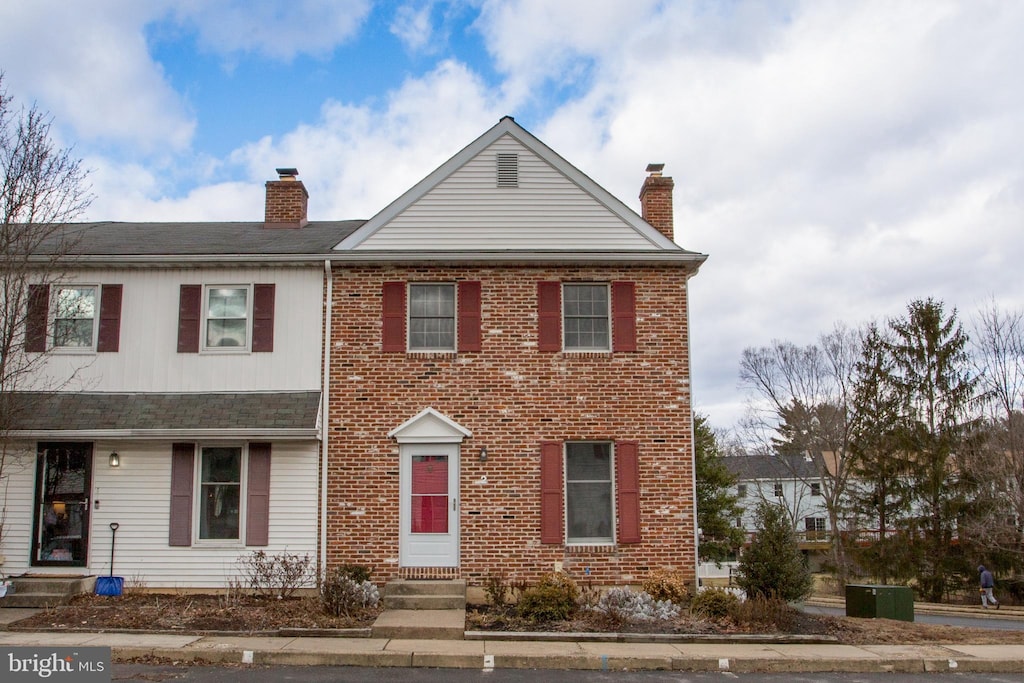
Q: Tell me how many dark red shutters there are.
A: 12